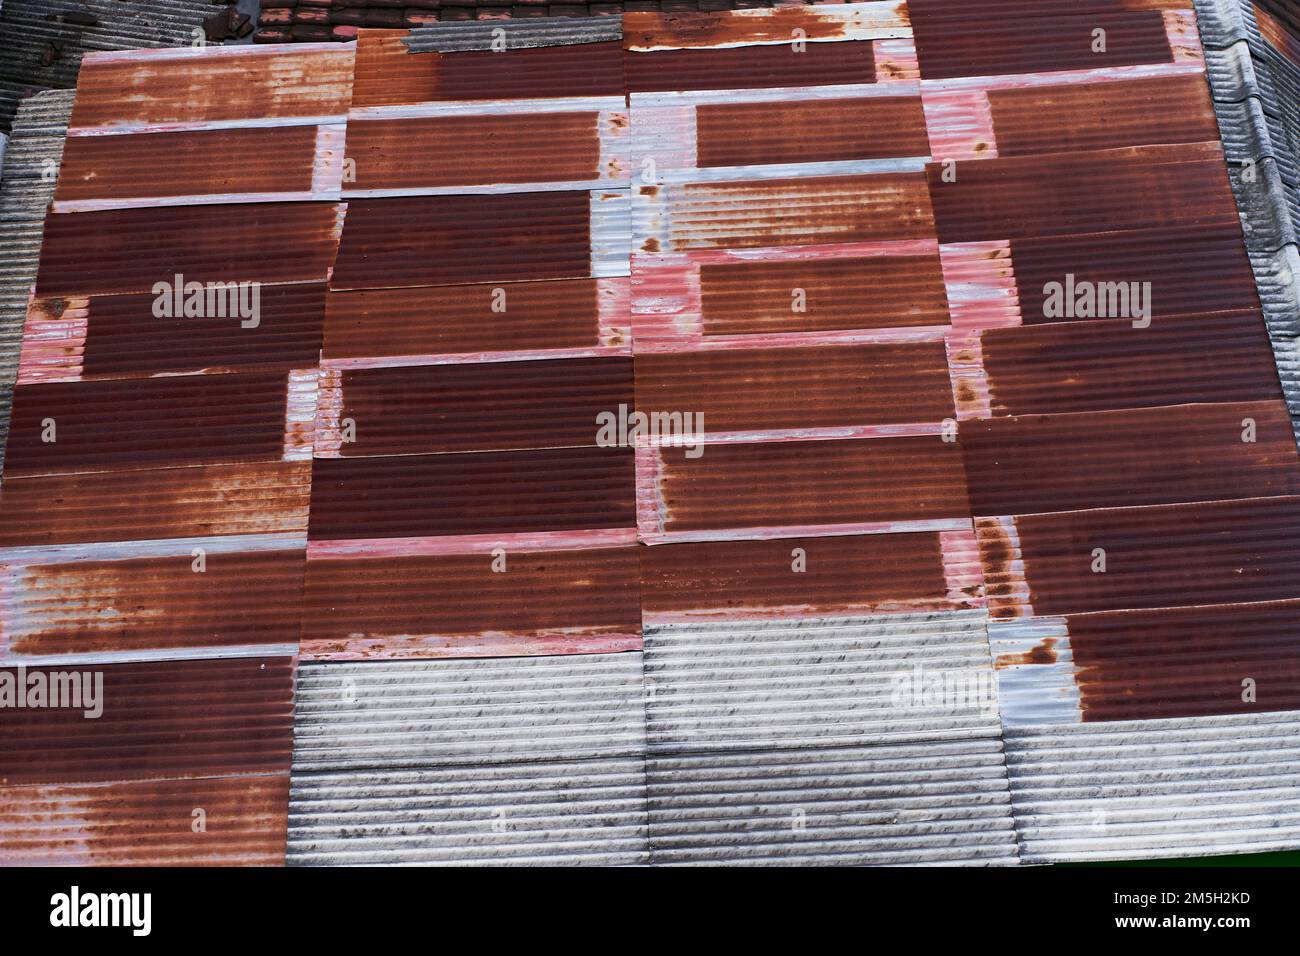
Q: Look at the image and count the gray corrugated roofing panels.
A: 5